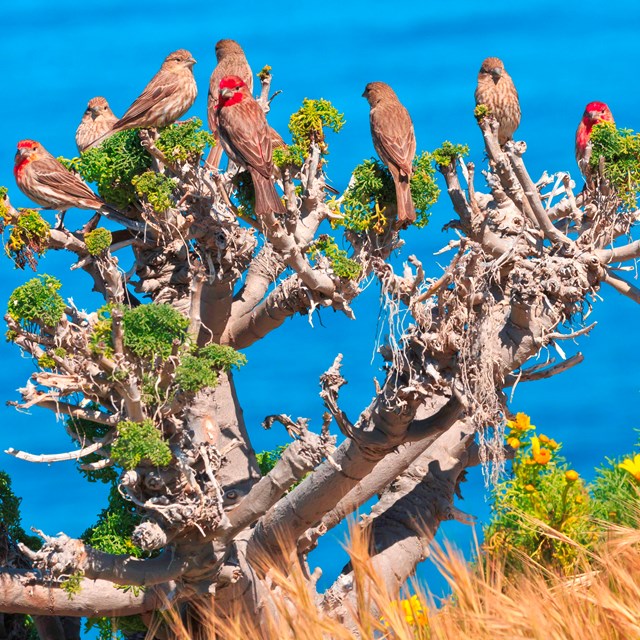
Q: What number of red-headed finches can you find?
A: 3